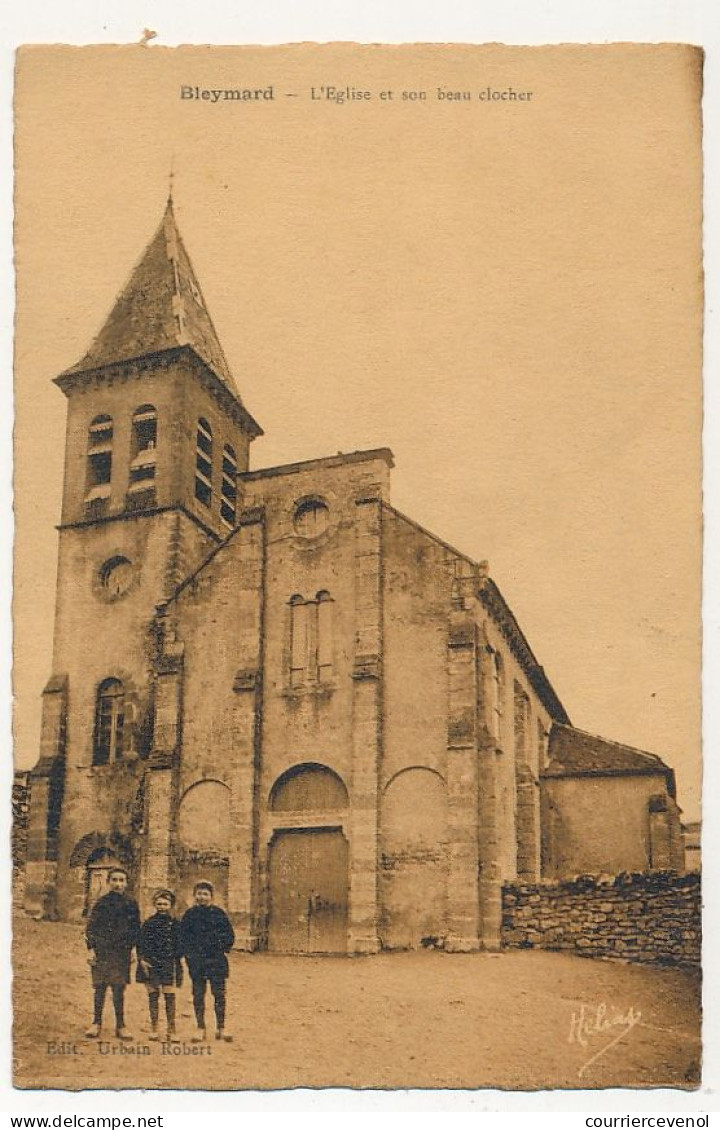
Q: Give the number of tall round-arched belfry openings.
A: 4